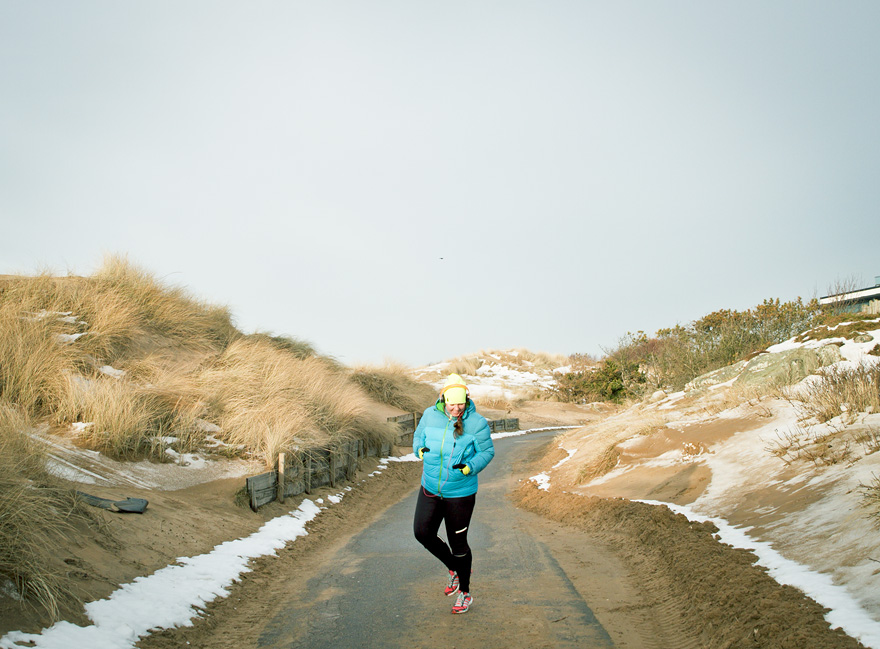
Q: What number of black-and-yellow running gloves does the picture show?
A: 2